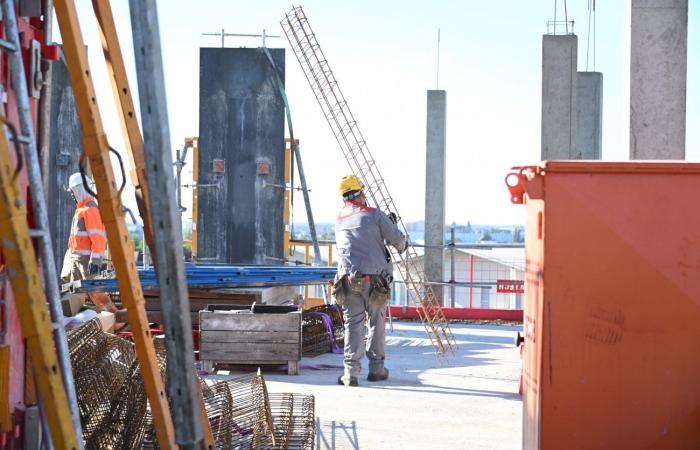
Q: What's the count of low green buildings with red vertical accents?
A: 0